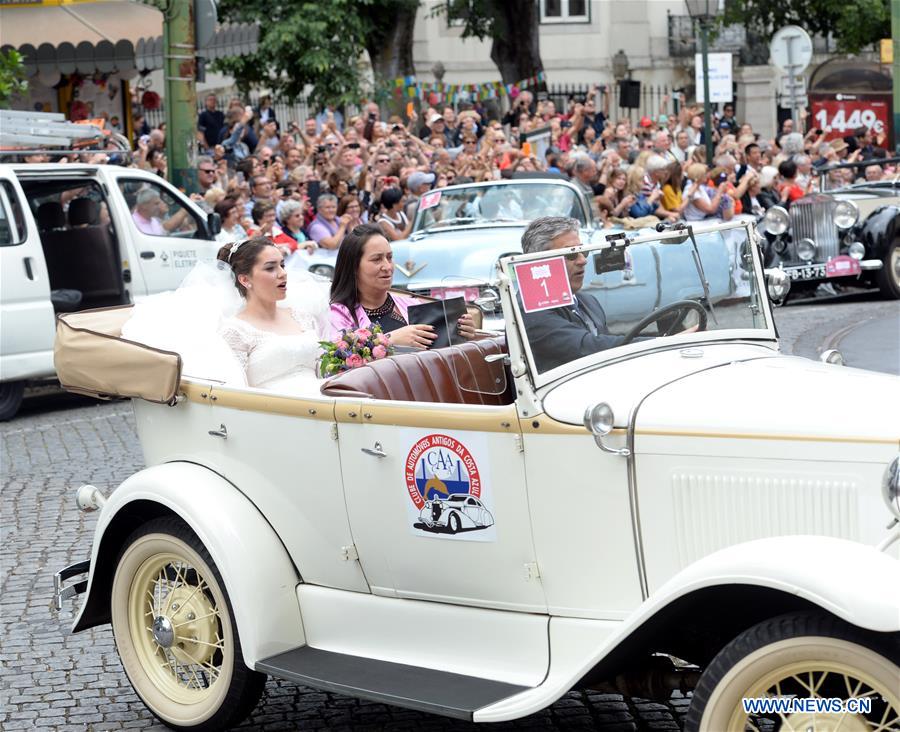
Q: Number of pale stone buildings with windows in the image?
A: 1